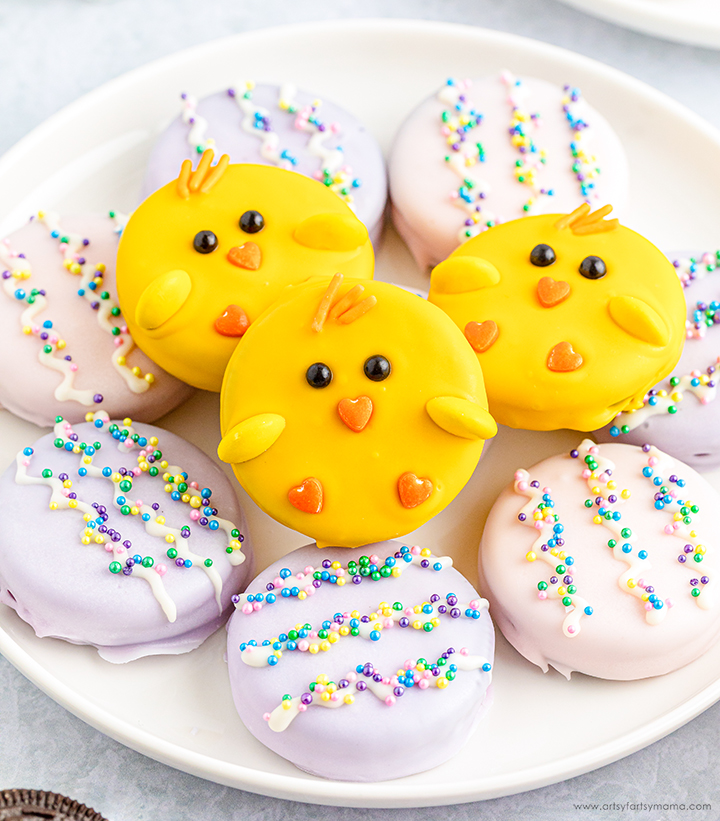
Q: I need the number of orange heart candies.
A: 8